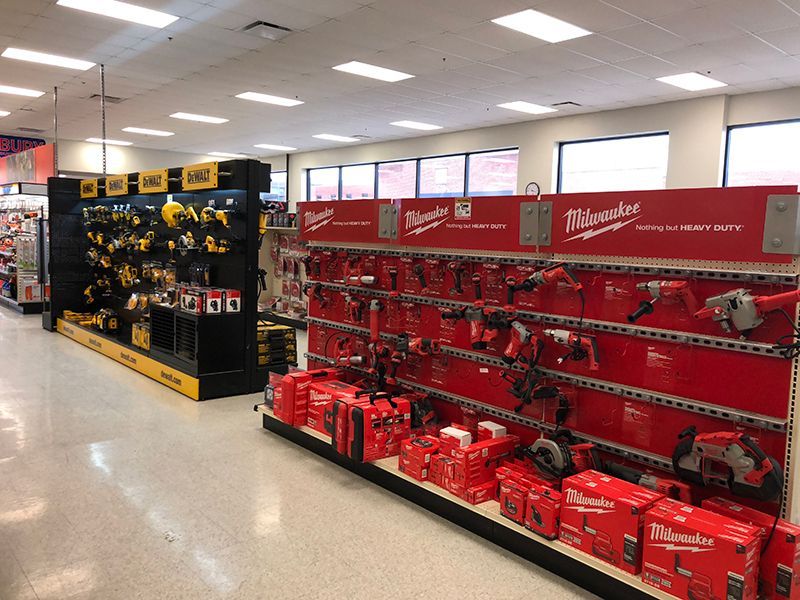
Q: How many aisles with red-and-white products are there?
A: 1